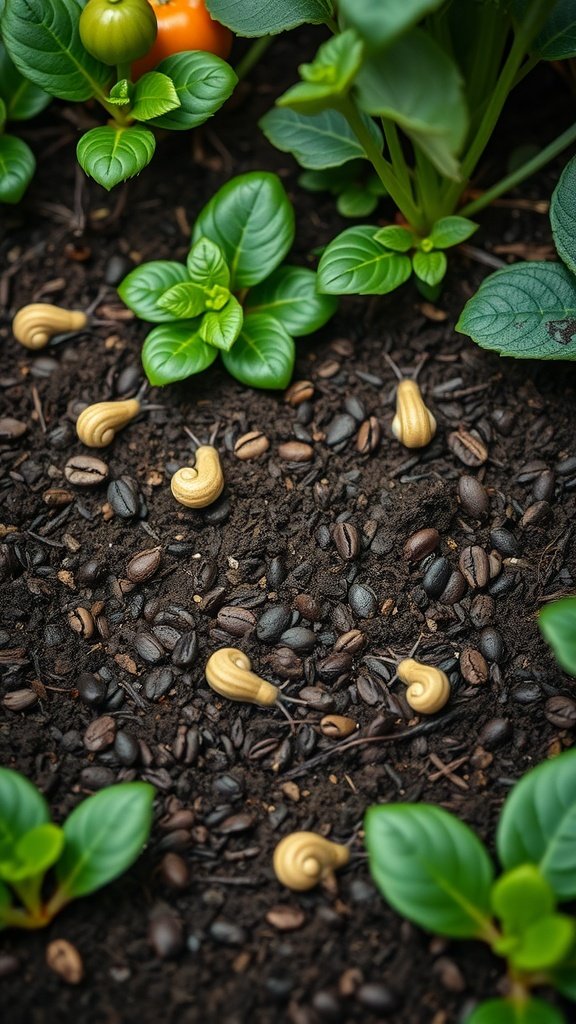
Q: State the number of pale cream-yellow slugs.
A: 7